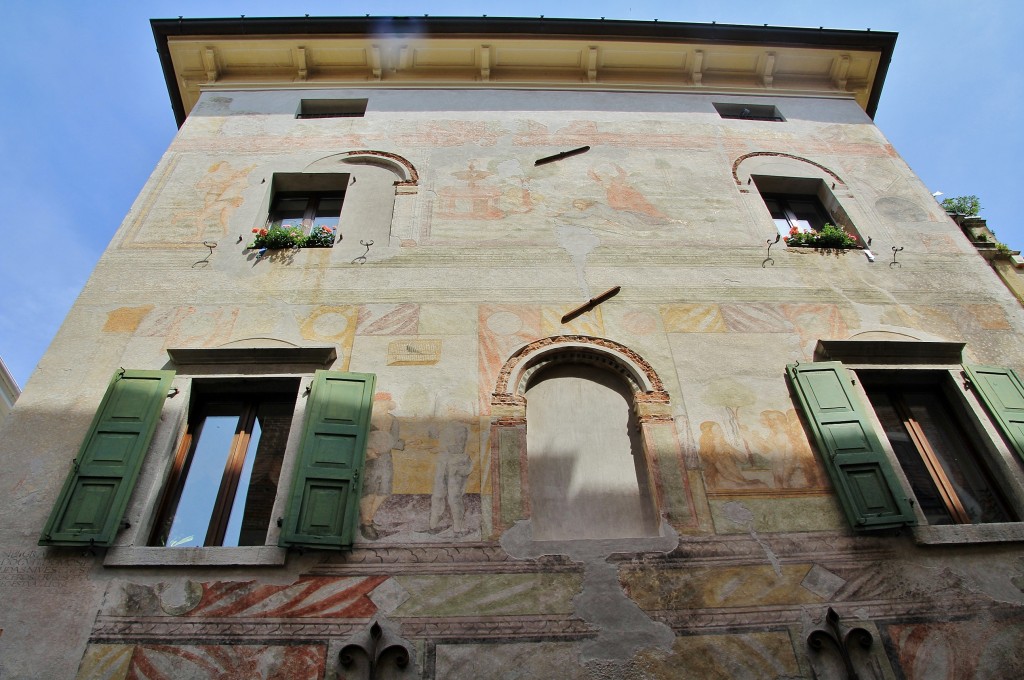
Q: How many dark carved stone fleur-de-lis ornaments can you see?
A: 2